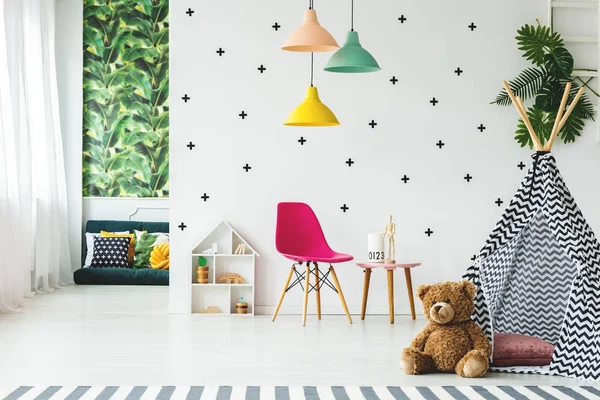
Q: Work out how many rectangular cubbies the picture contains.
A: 4